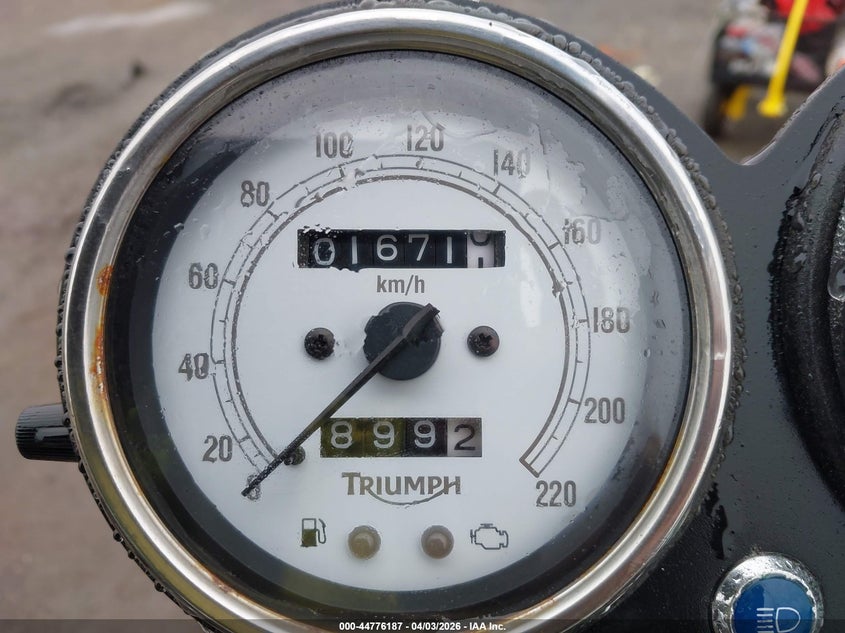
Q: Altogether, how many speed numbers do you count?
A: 12